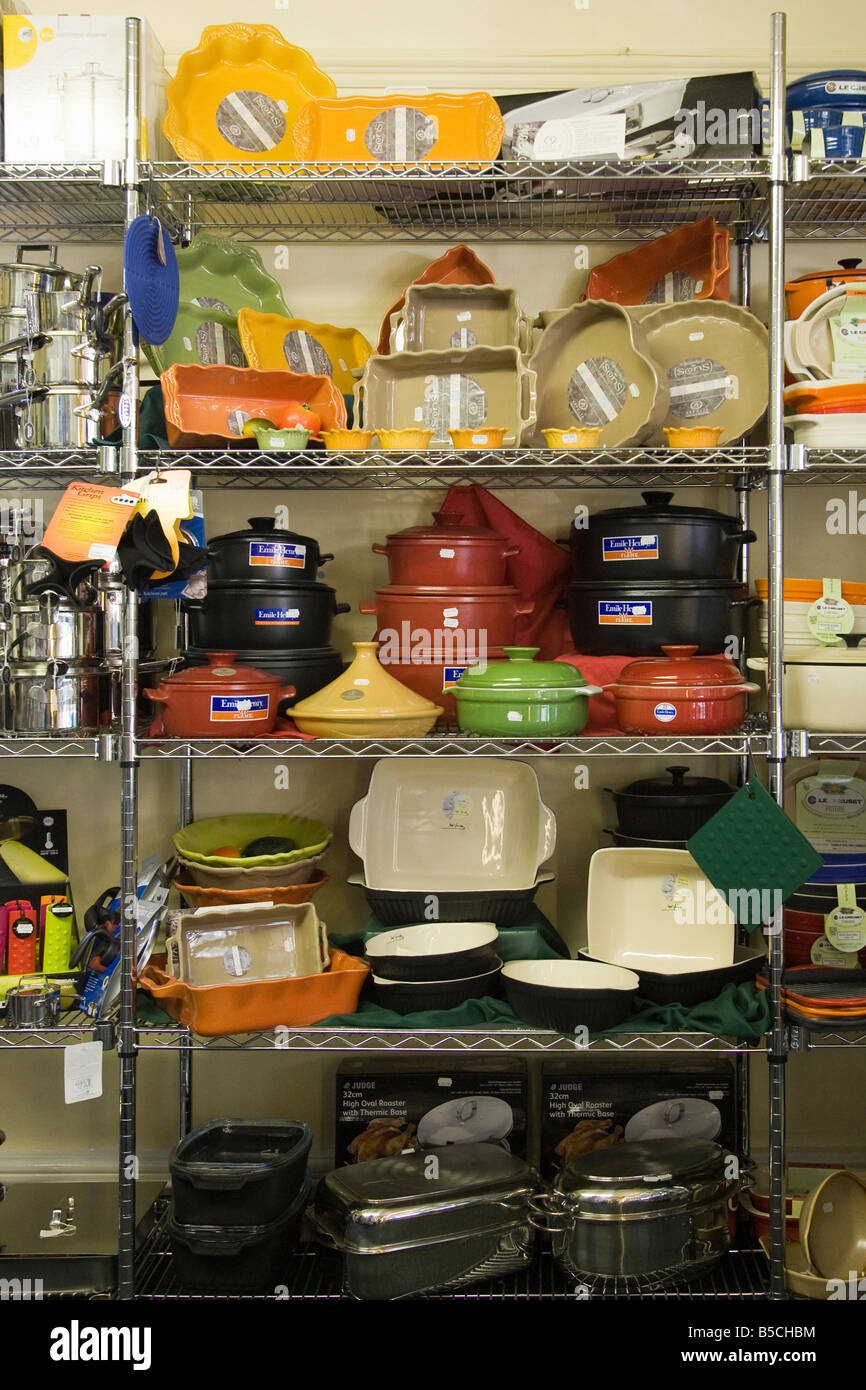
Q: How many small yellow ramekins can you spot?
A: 5